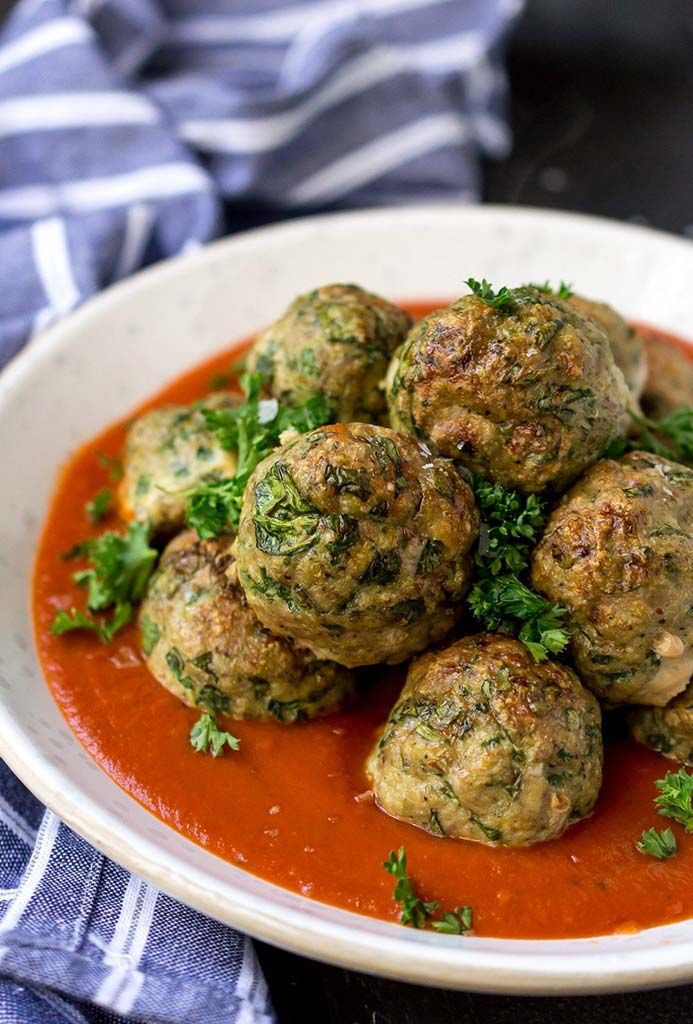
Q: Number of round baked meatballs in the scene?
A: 10